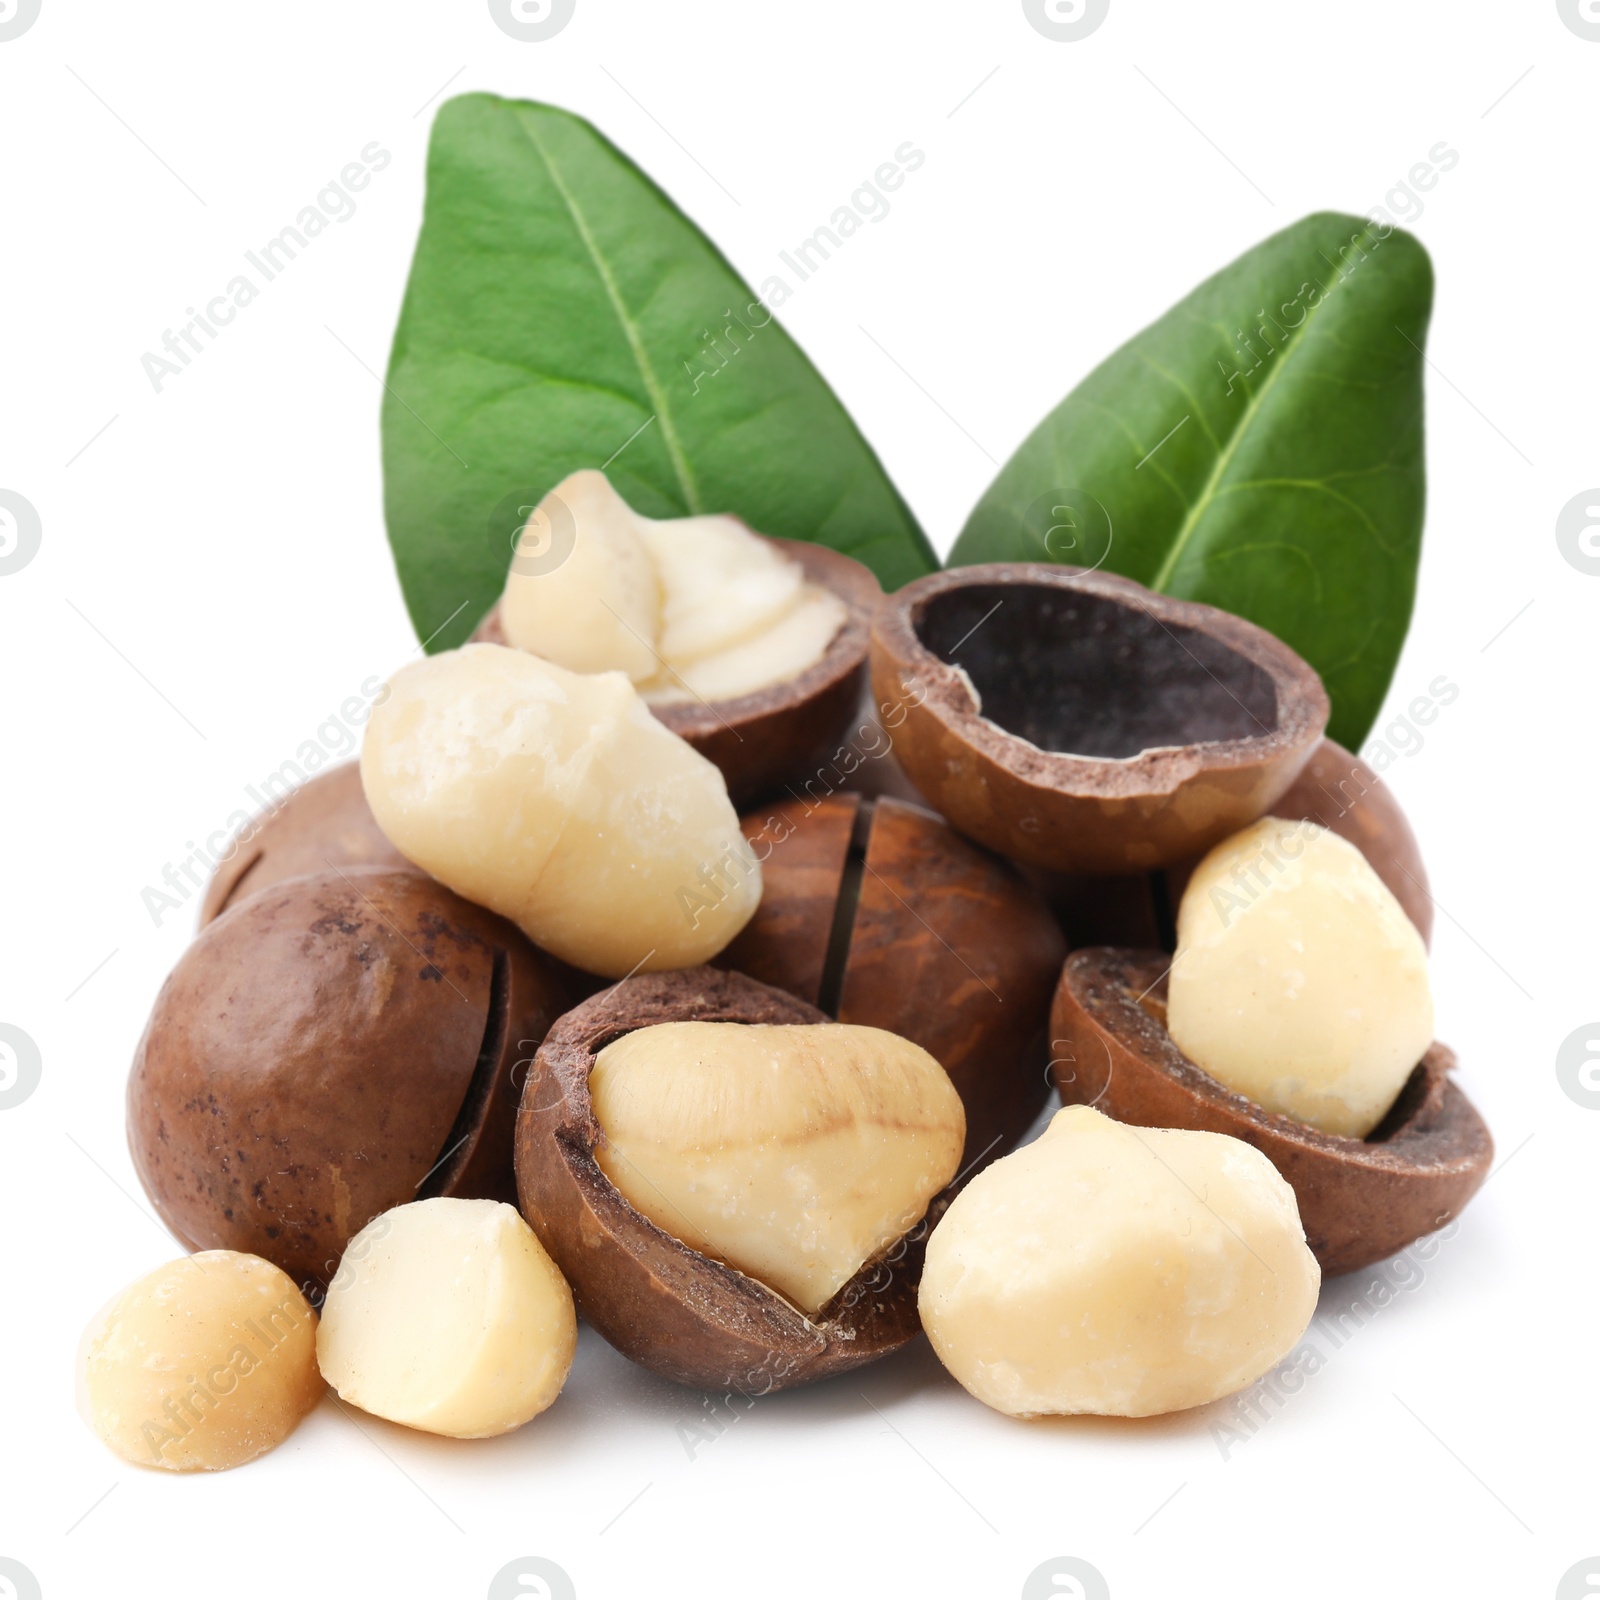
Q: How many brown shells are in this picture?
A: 8